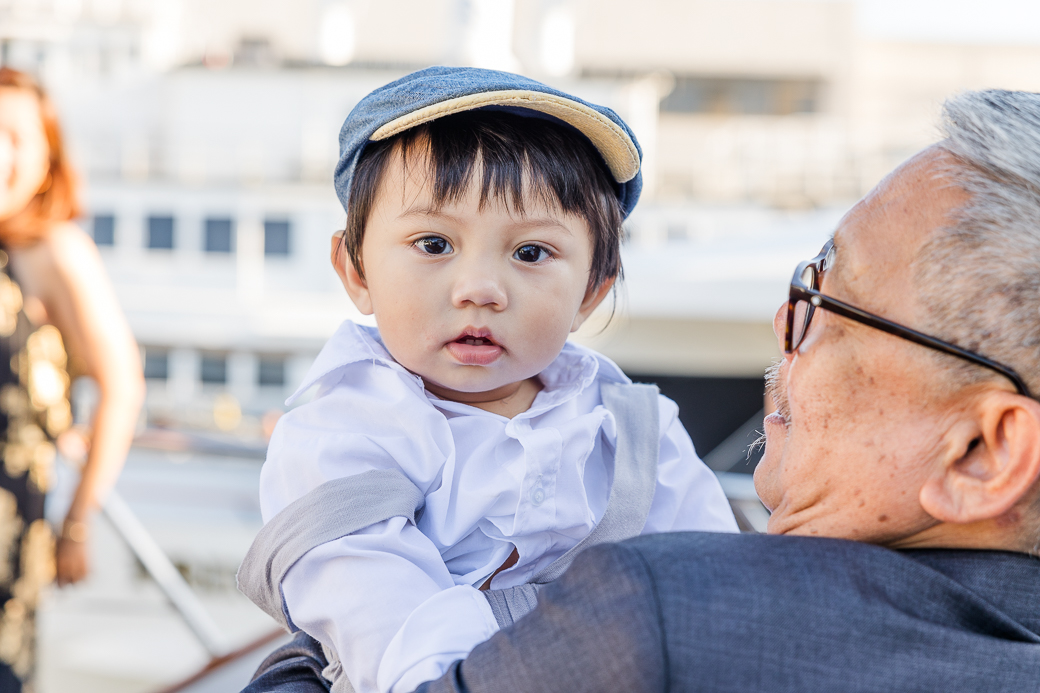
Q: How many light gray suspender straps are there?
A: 2